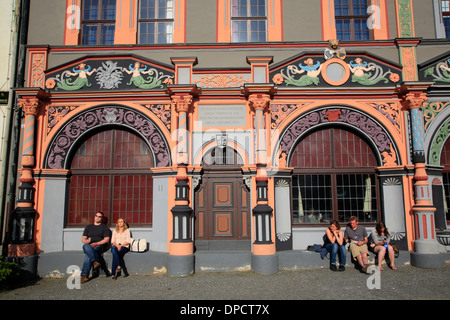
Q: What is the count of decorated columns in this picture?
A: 4